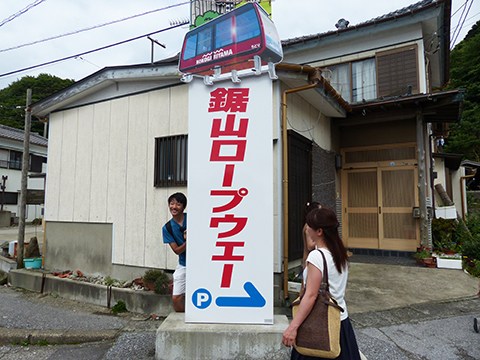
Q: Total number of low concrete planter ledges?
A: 1